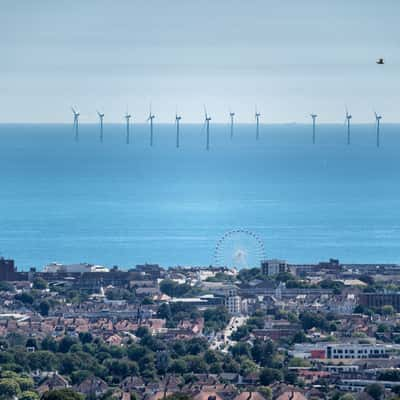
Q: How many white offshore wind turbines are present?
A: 11